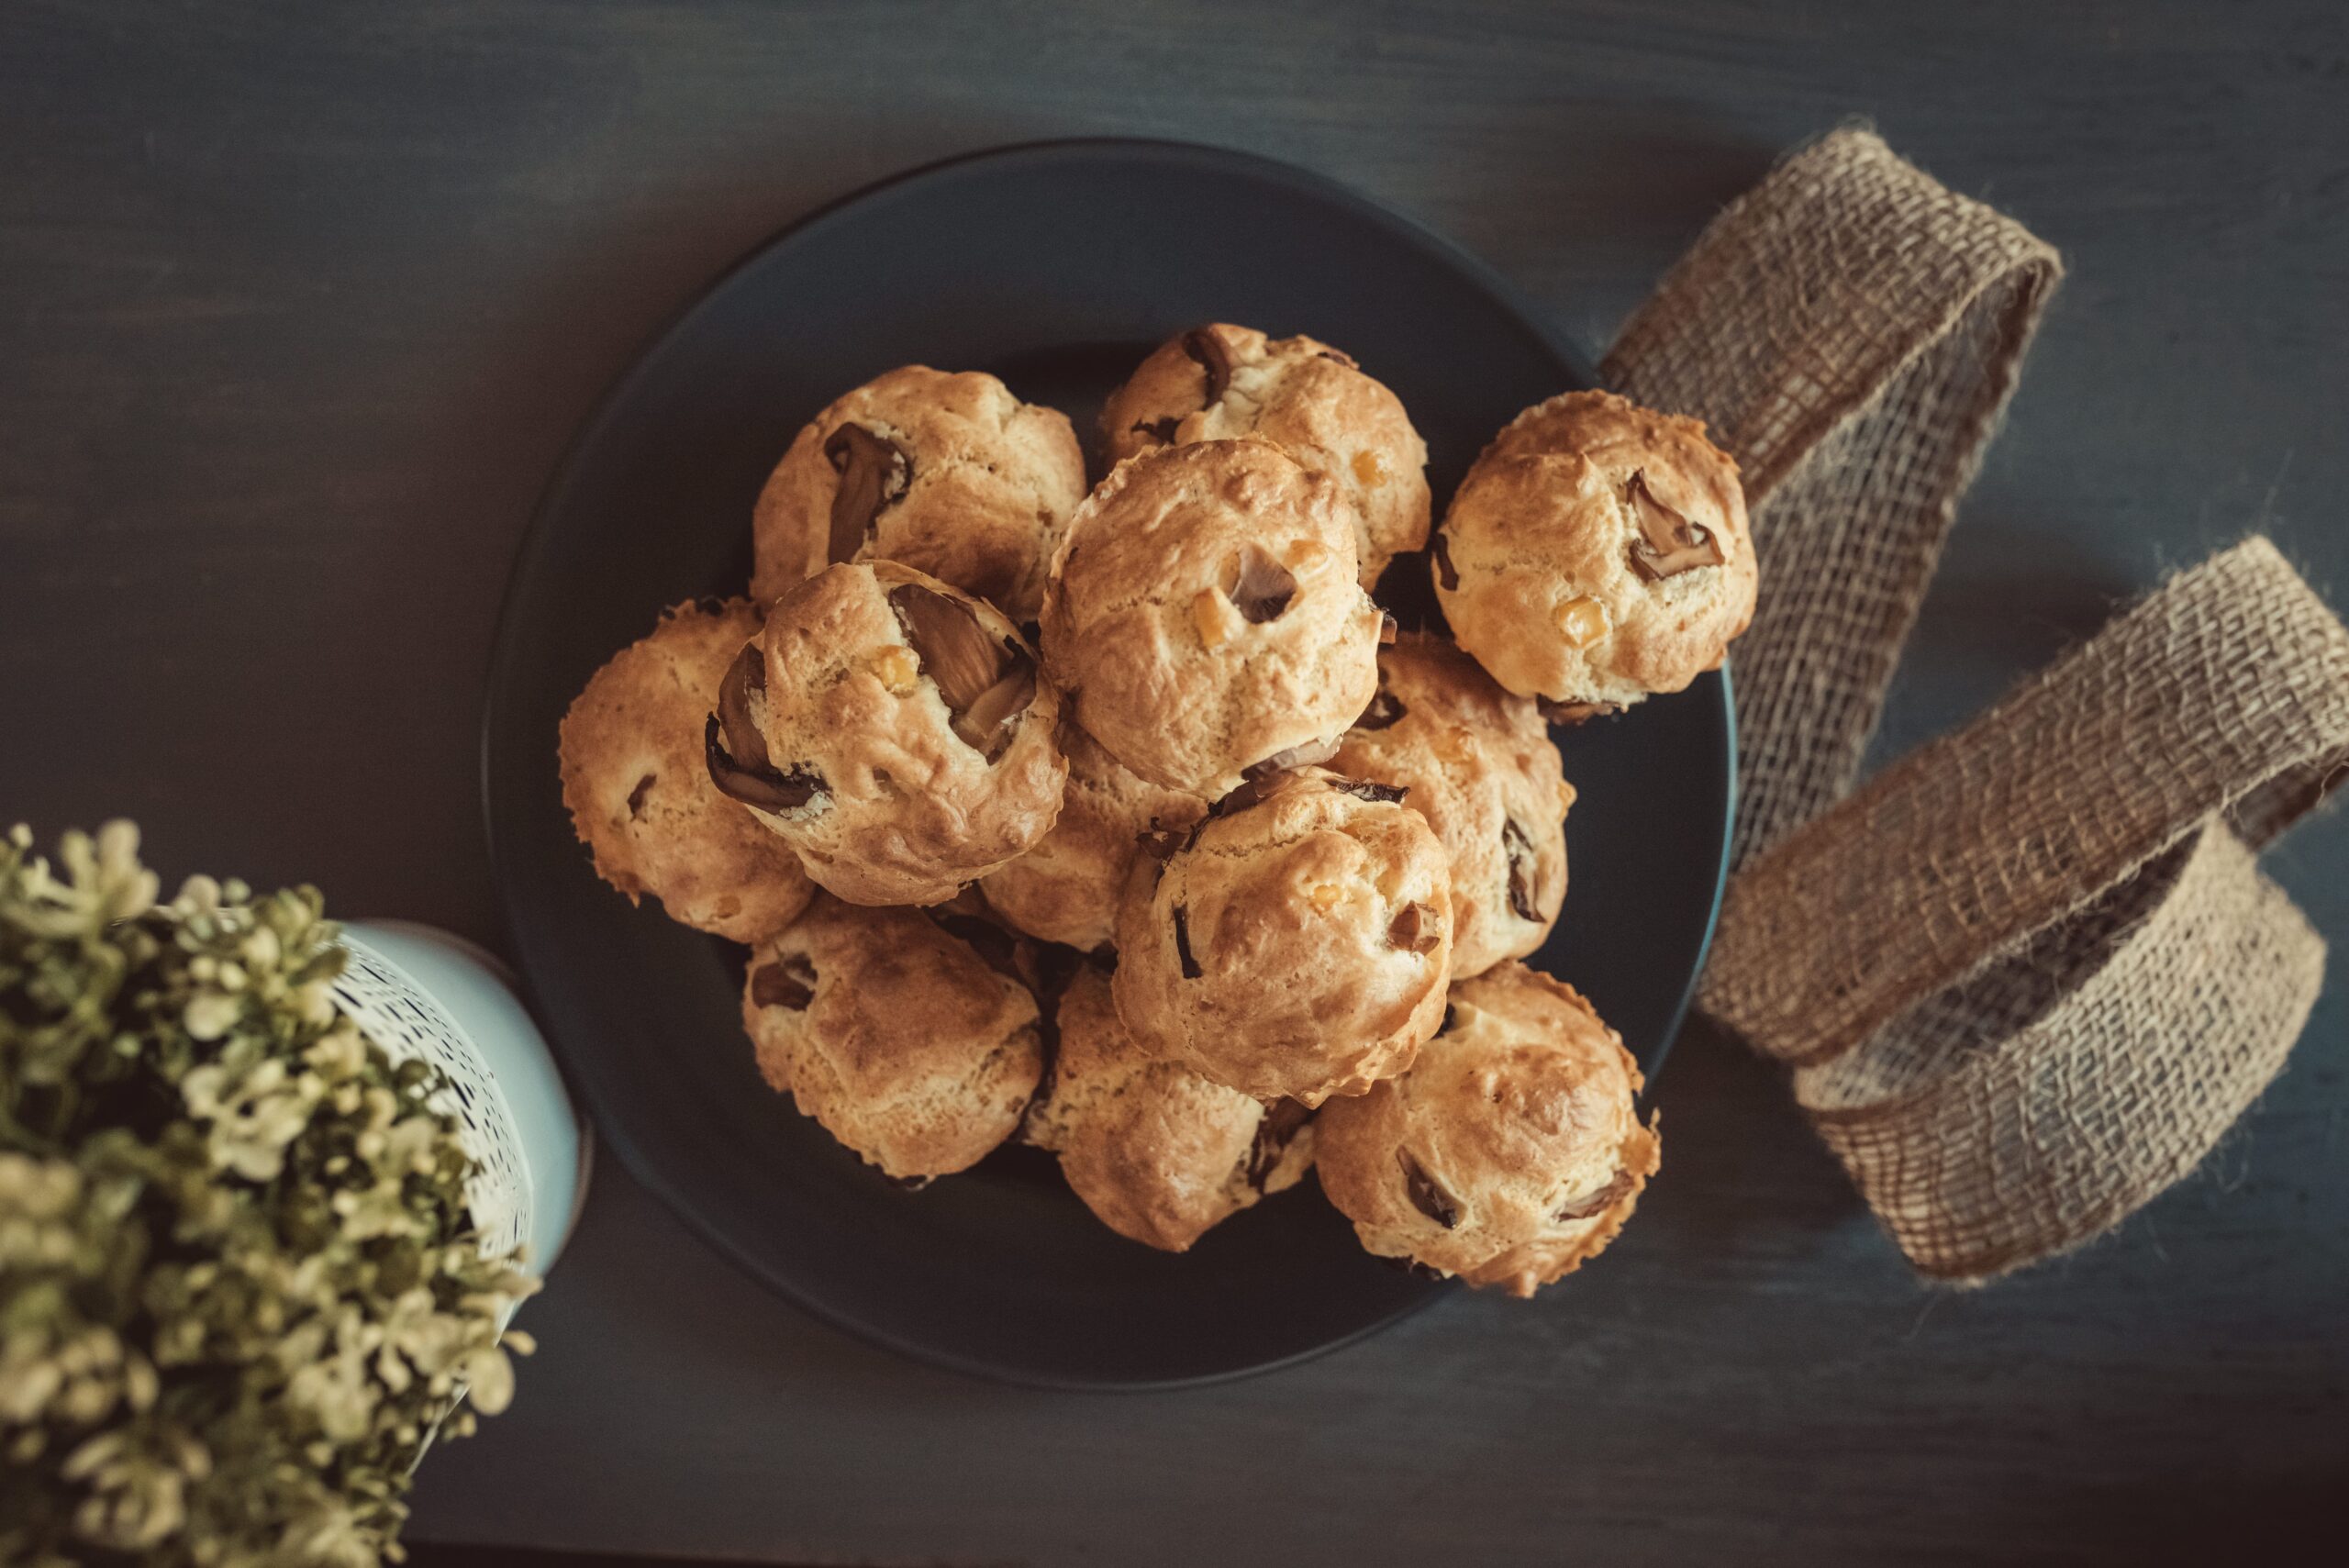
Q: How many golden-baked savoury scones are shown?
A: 12